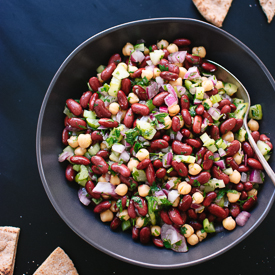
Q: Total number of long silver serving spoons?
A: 1